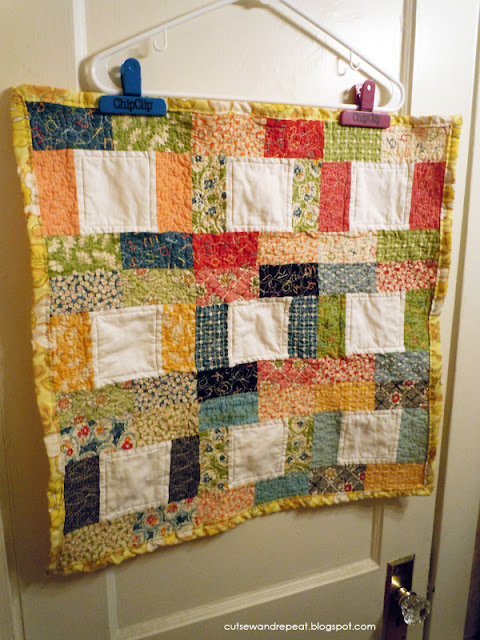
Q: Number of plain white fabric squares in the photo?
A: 9